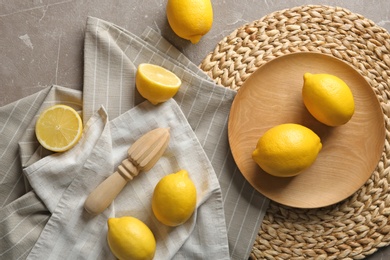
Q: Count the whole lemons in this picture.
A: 5